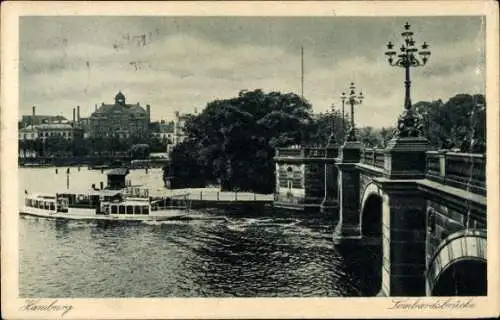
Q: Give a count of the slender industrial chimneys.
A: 3